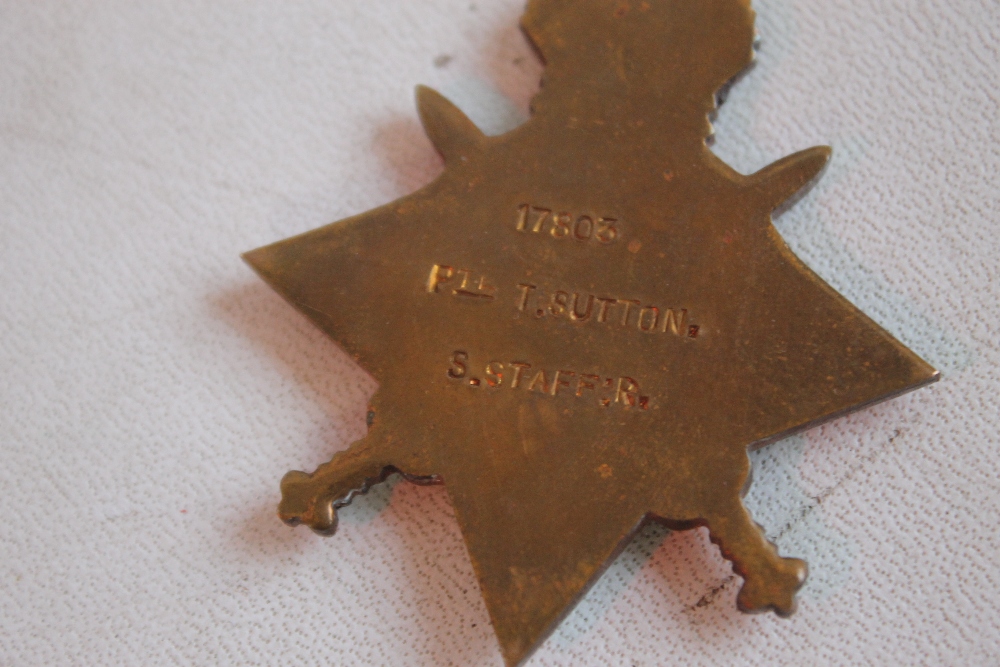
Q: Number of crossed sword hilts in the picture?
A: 2